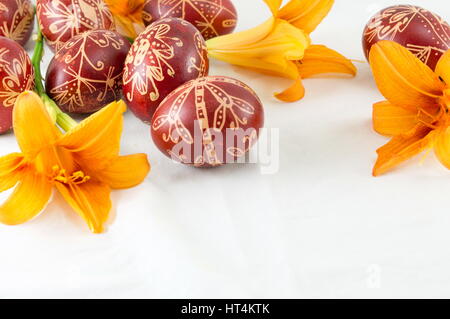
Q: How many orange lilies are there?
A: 4